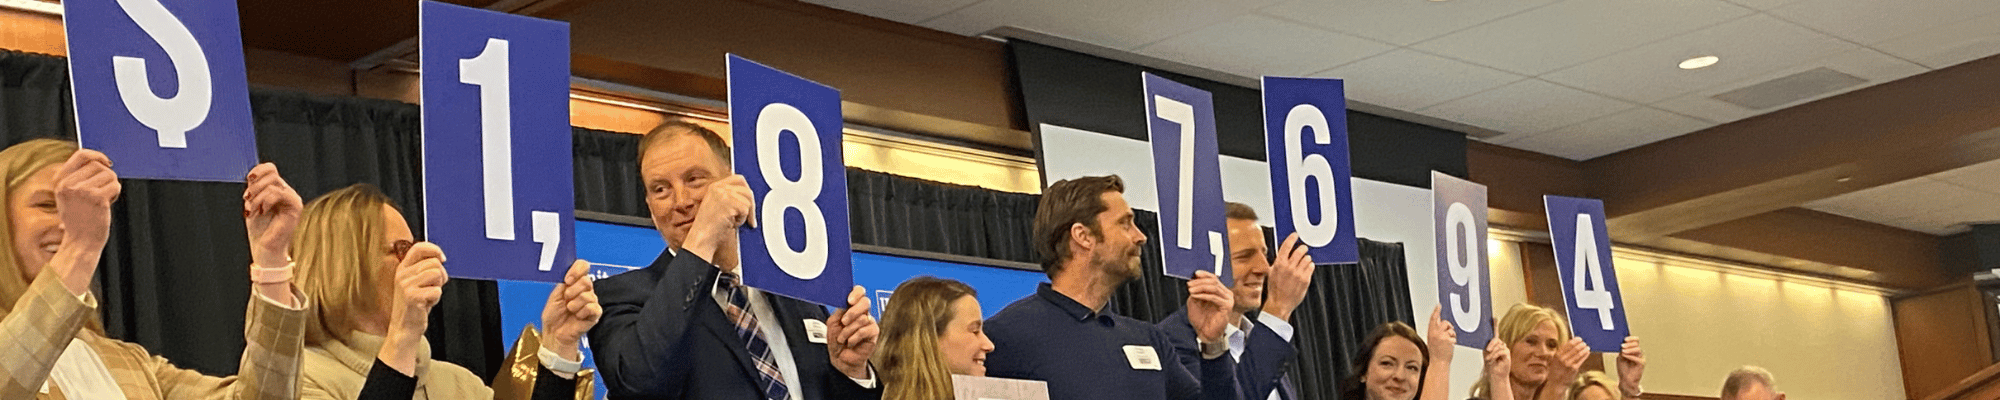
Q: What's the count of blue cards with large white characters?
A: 7